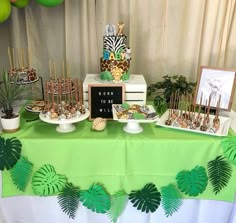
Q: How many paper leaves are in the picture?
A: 11